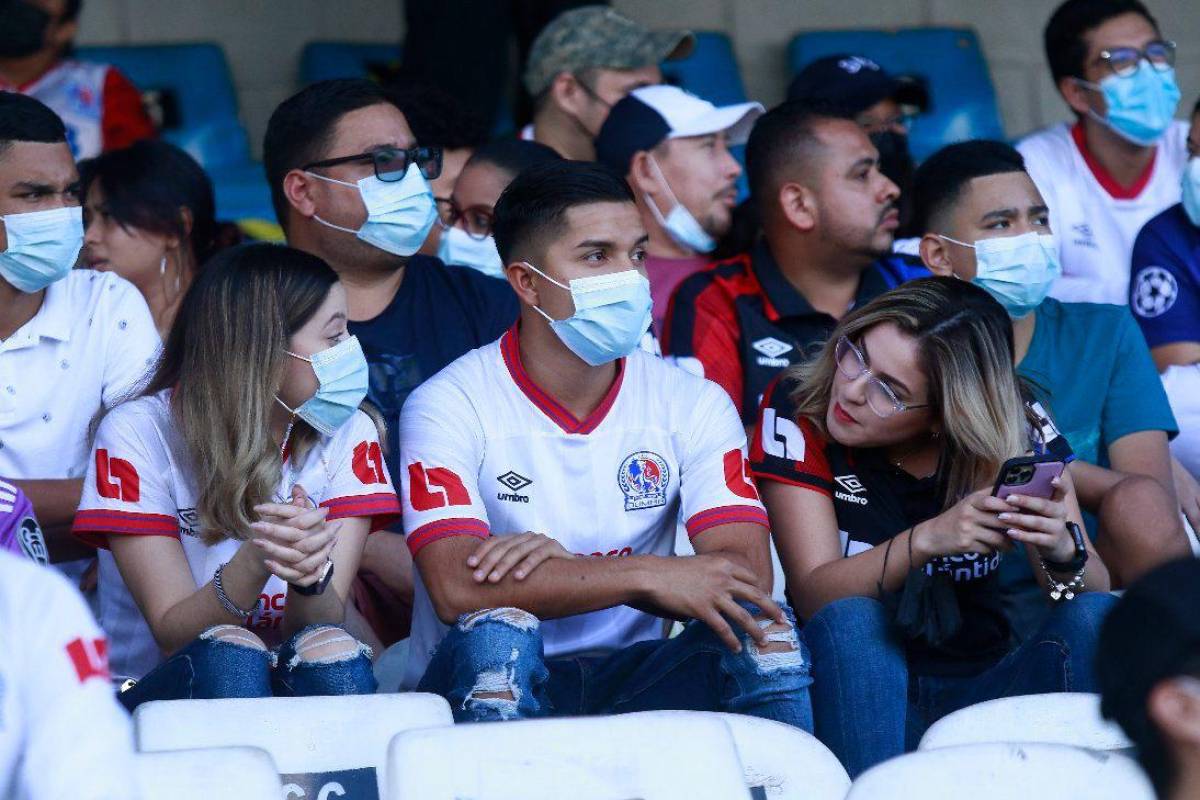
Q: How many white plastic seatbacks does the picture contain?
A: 6